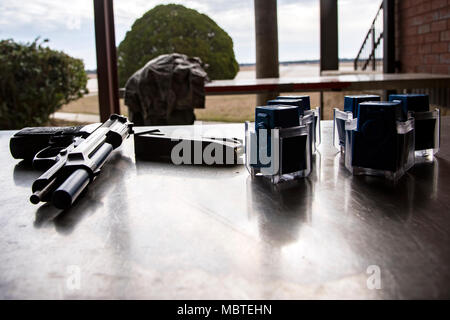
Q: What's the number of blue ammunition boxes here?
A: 6